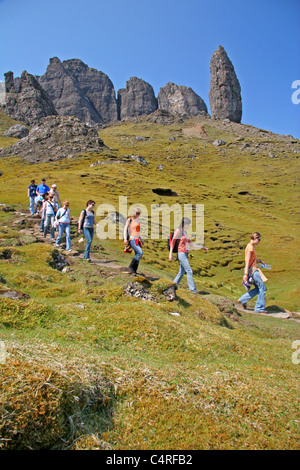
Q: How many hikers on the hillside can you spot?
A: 10